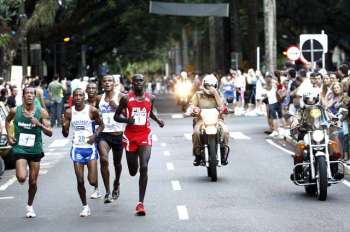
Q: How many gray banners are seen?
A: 1